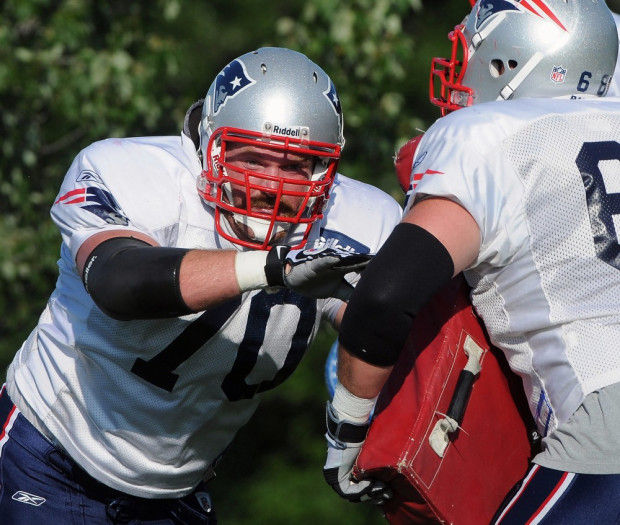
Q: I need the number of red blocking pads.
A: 1